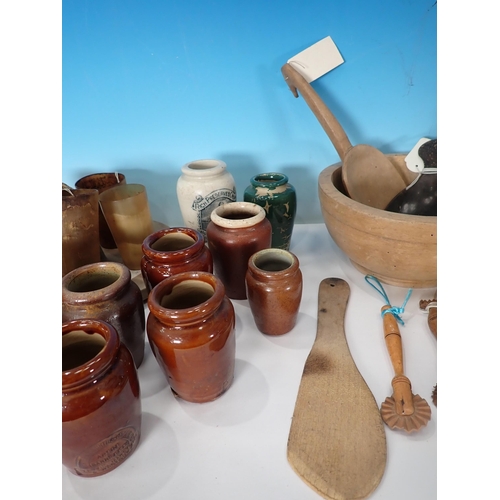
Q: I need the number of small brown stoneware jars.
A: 6